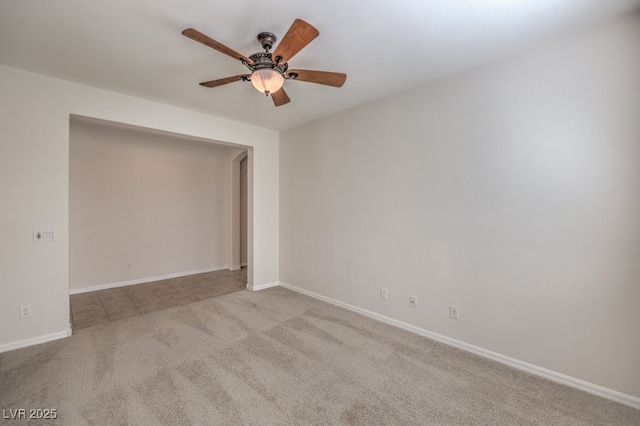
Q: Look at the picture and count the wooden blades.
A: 5